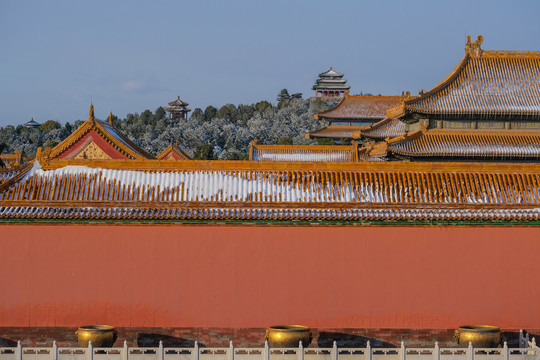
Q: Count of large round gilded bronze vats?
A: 3